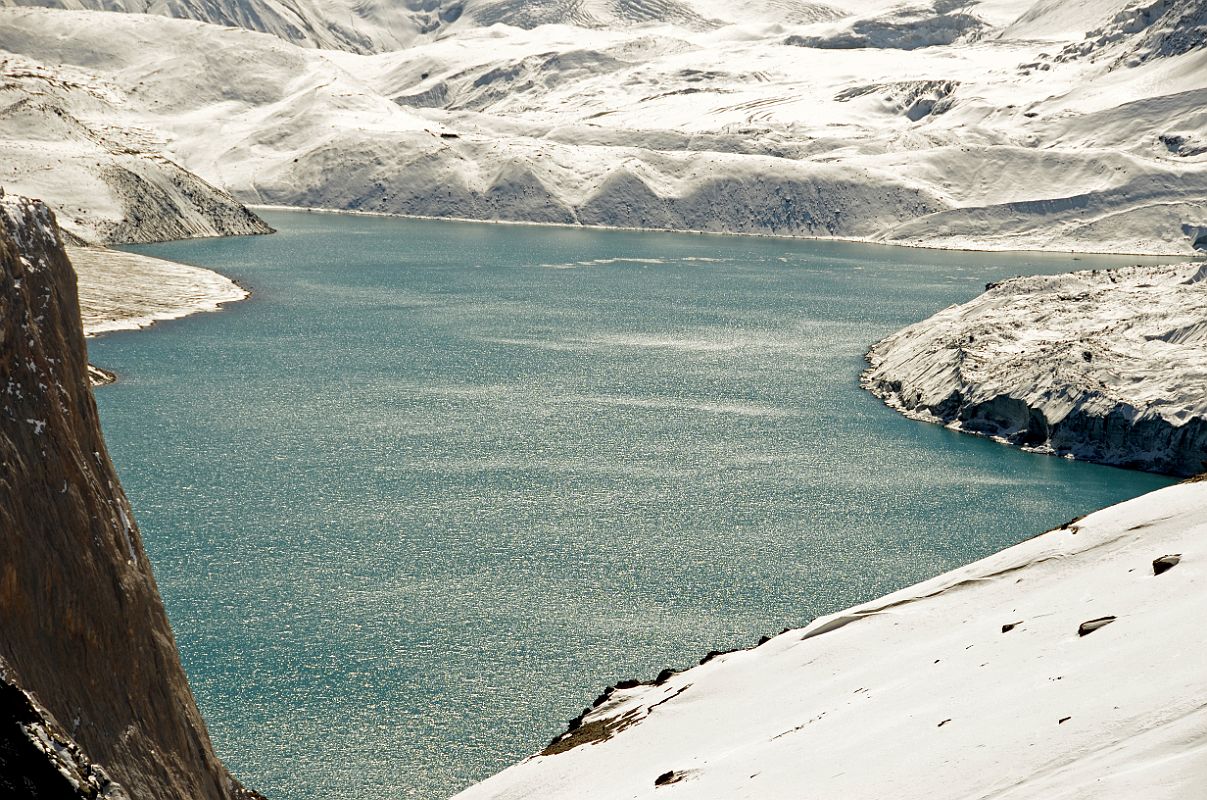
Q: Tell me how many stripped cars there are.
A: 0